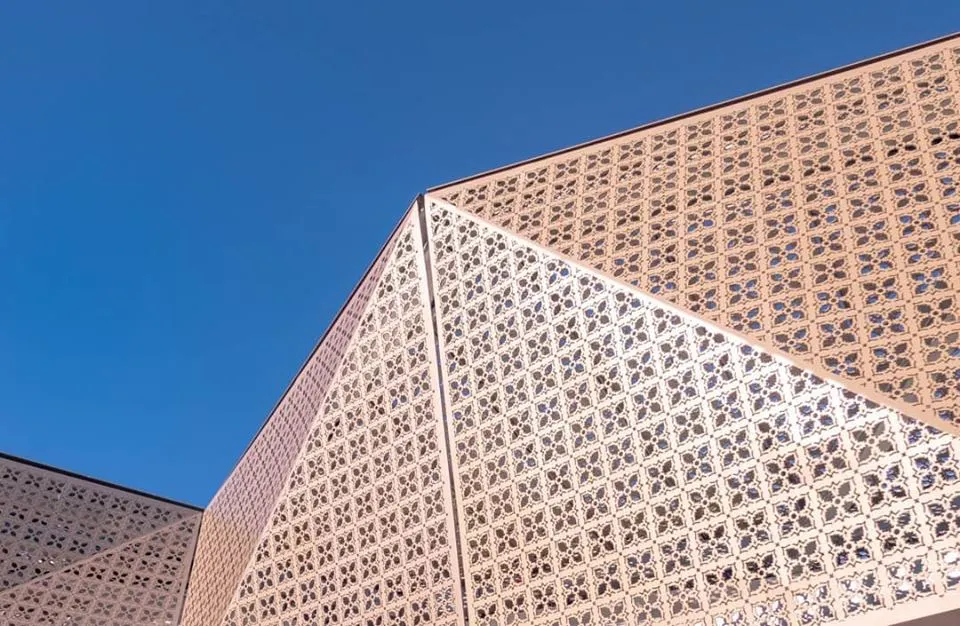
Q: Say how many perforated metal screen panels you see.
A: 6